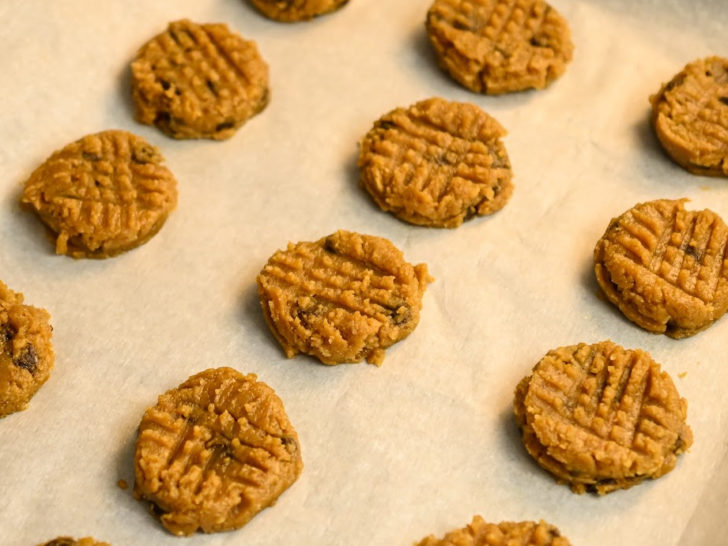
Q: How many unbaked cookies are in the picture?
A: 13